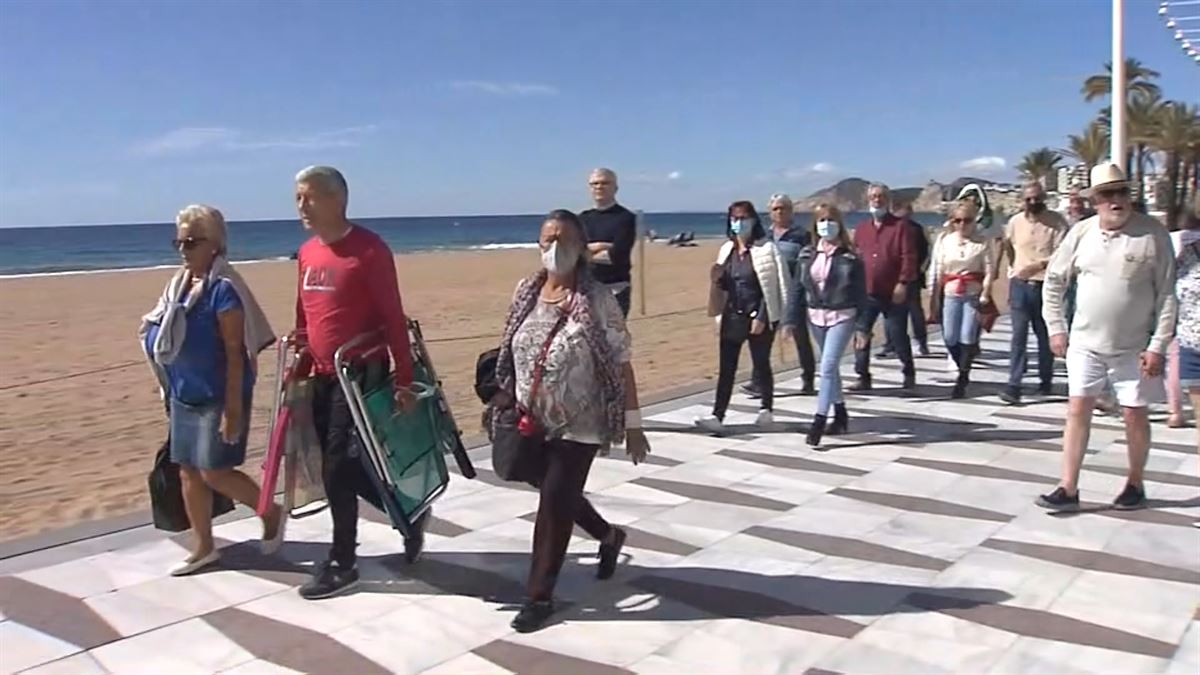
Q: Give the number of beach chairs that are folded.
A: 2